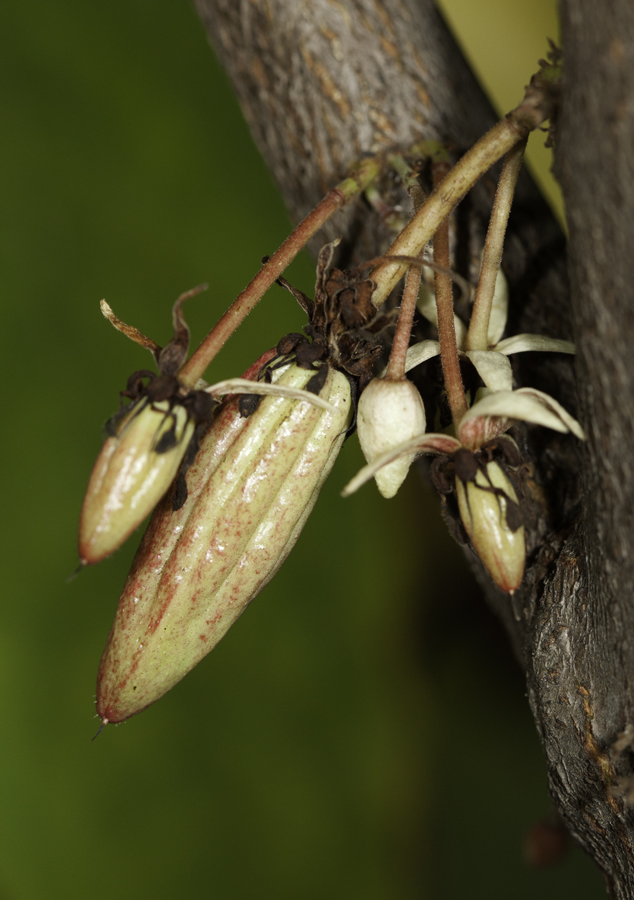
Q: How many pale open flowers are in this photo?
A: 2